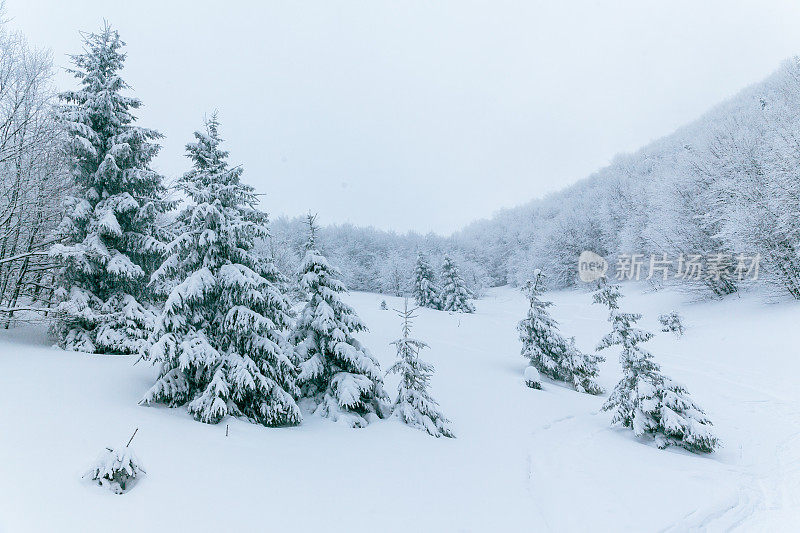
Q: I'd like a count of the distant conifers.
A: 2